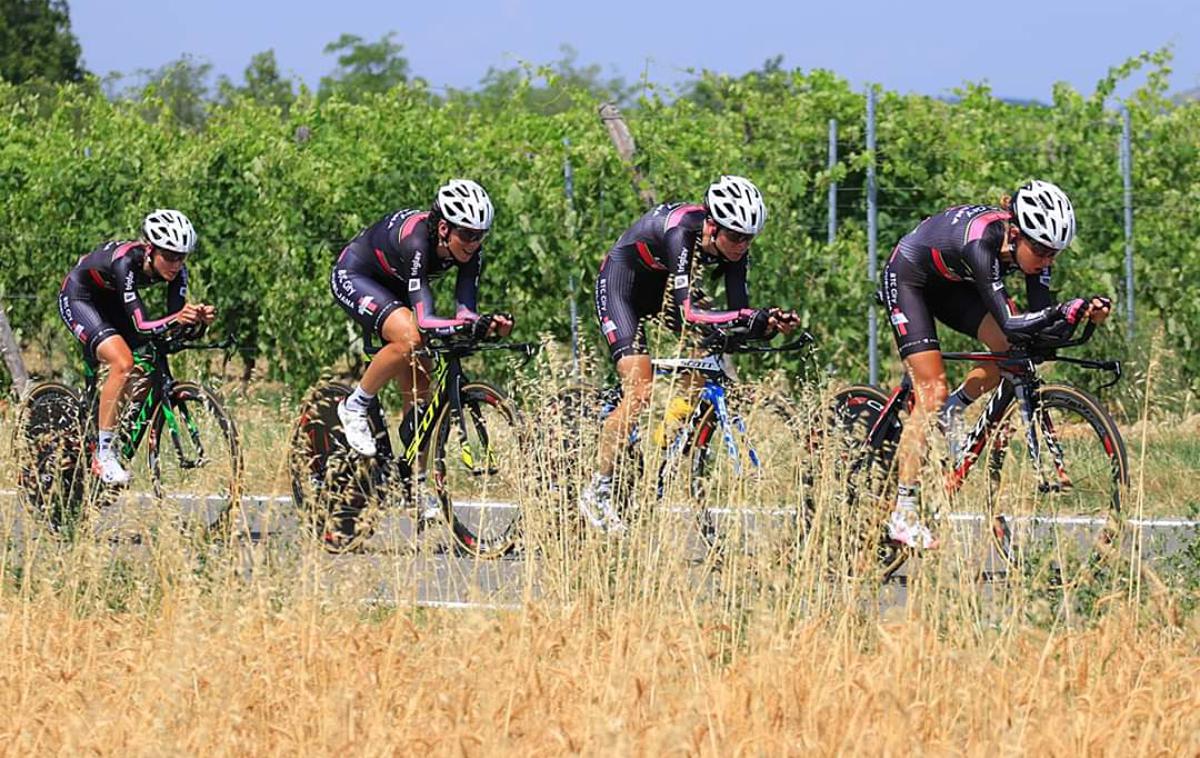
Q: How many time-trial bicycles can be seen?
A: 4